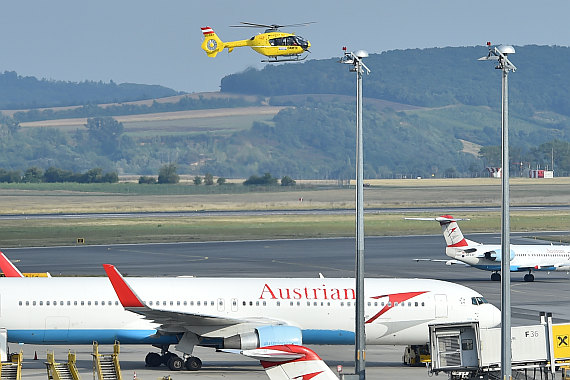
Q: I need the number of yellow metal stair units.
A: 3